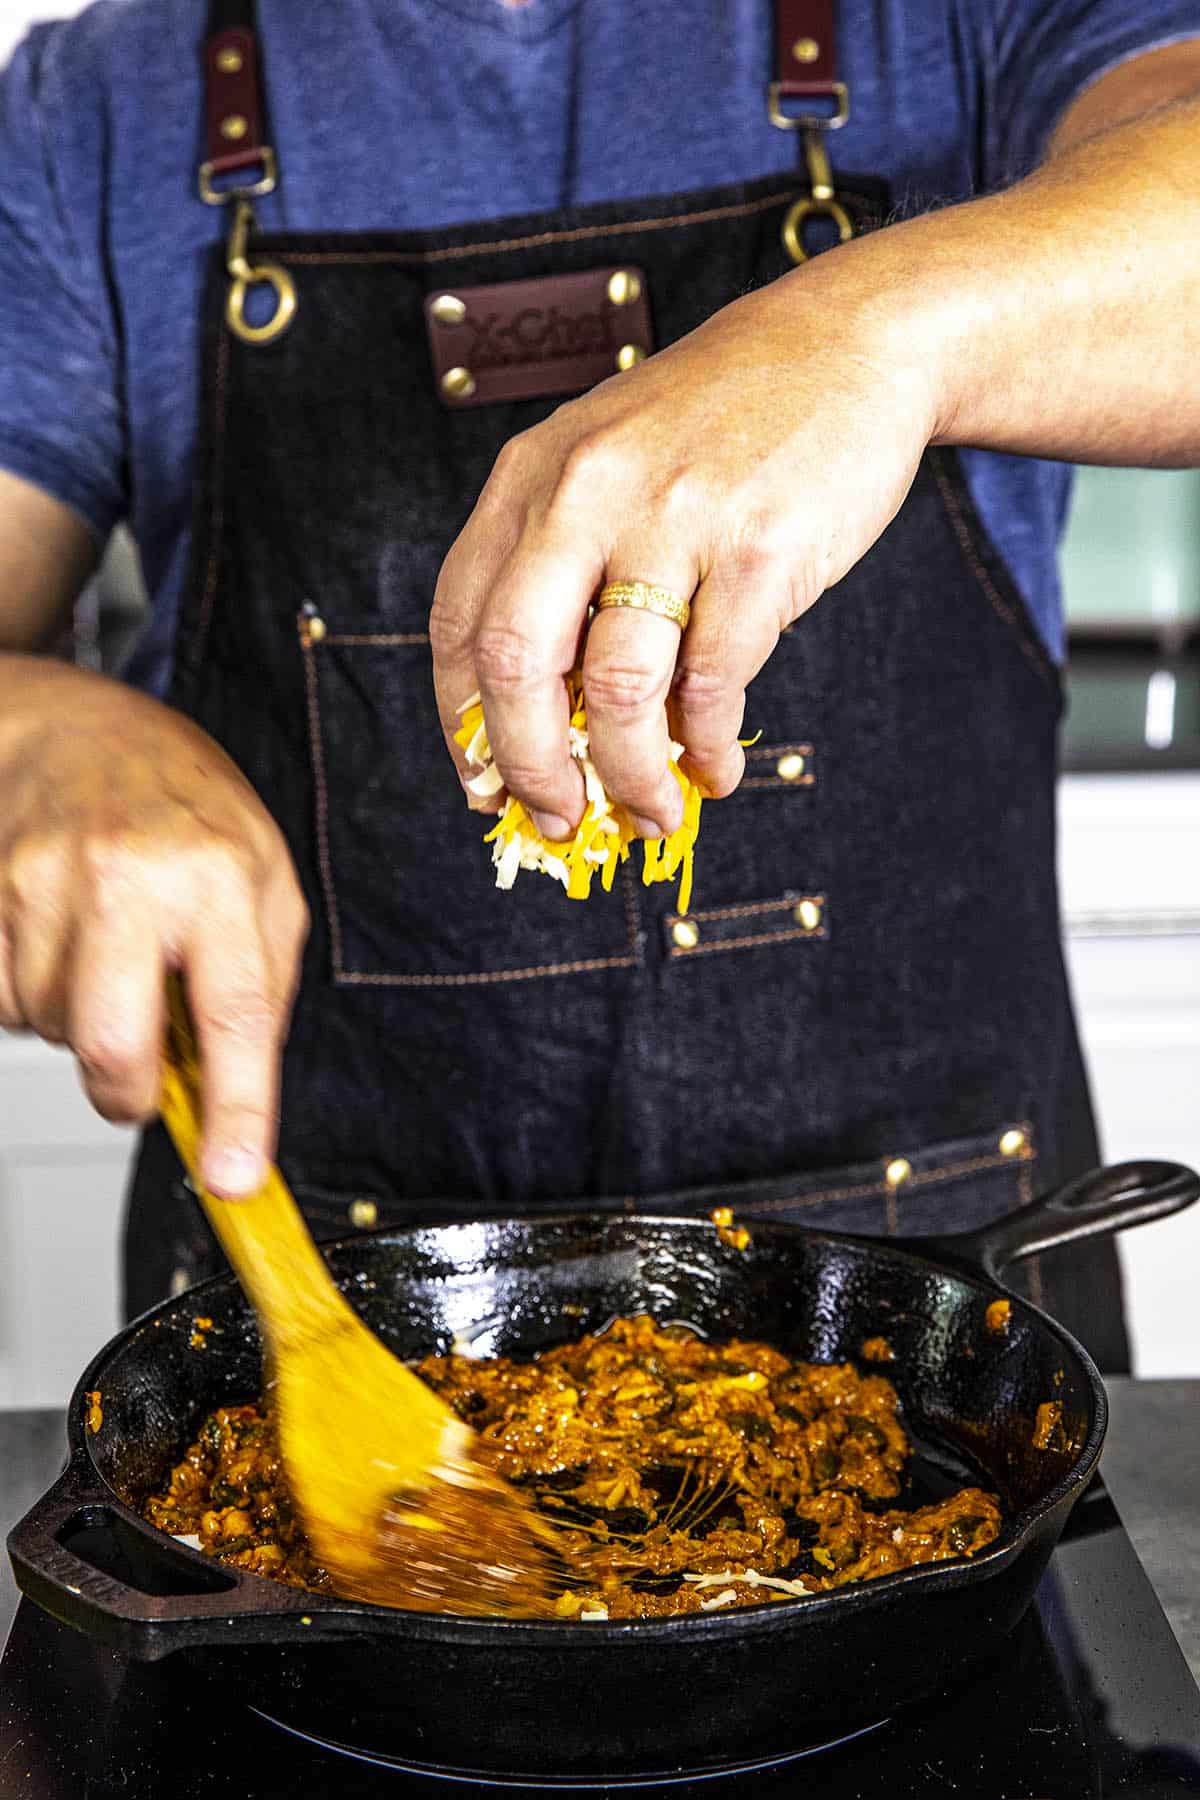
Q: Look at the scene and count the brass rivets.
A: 14